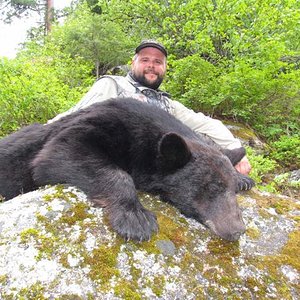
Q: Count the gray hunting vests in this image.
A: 1